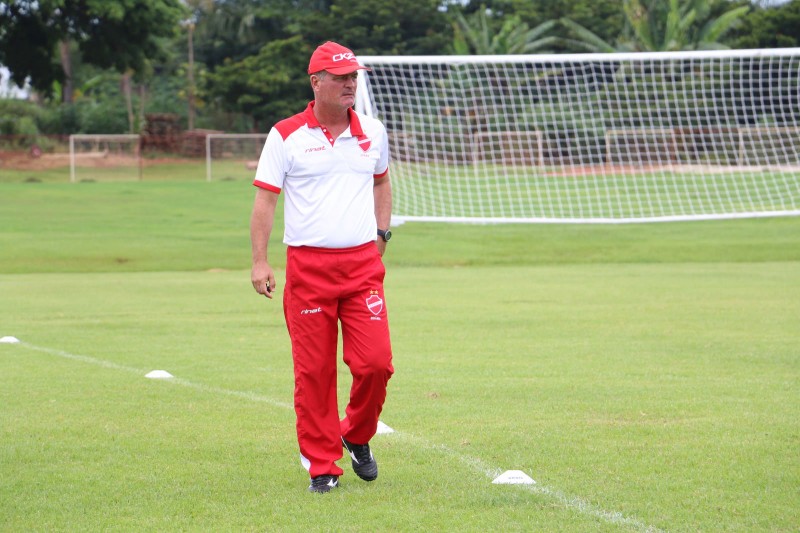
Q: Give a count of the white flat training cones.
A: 4